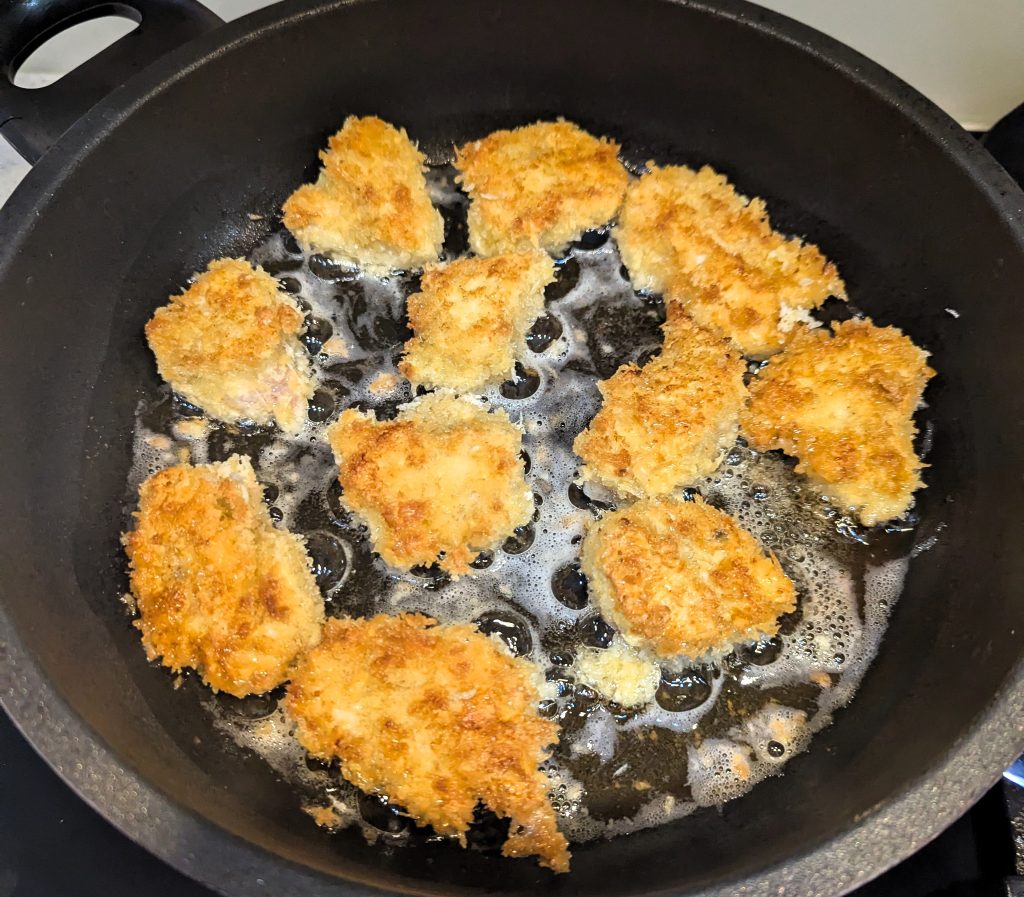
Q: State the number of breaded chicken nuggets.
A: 11